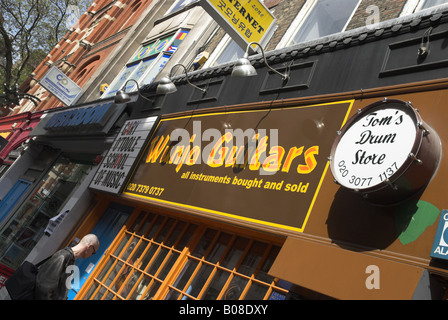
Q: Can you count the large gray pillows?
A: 0